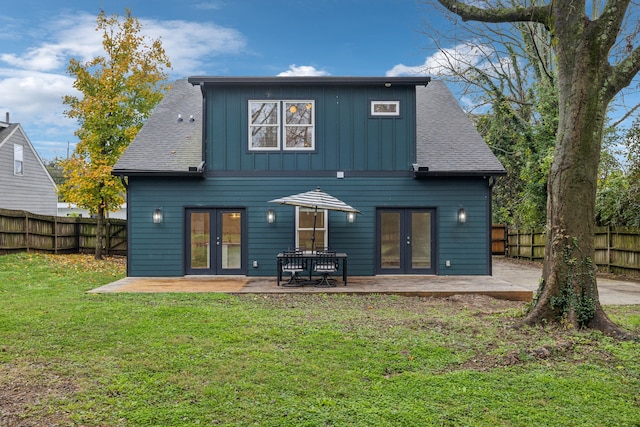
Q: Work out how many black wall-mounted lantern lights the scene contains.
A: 4